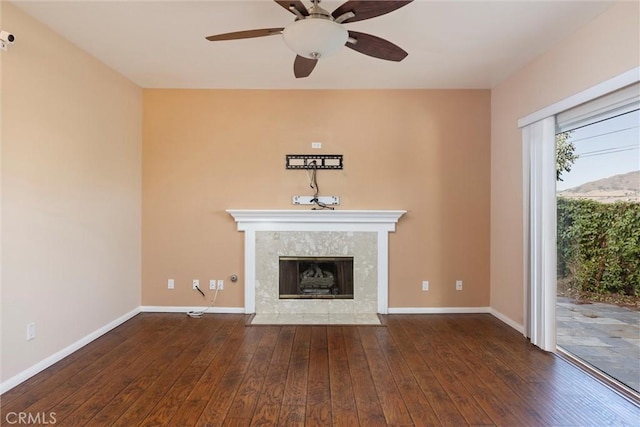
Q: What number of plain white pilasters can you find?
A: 2